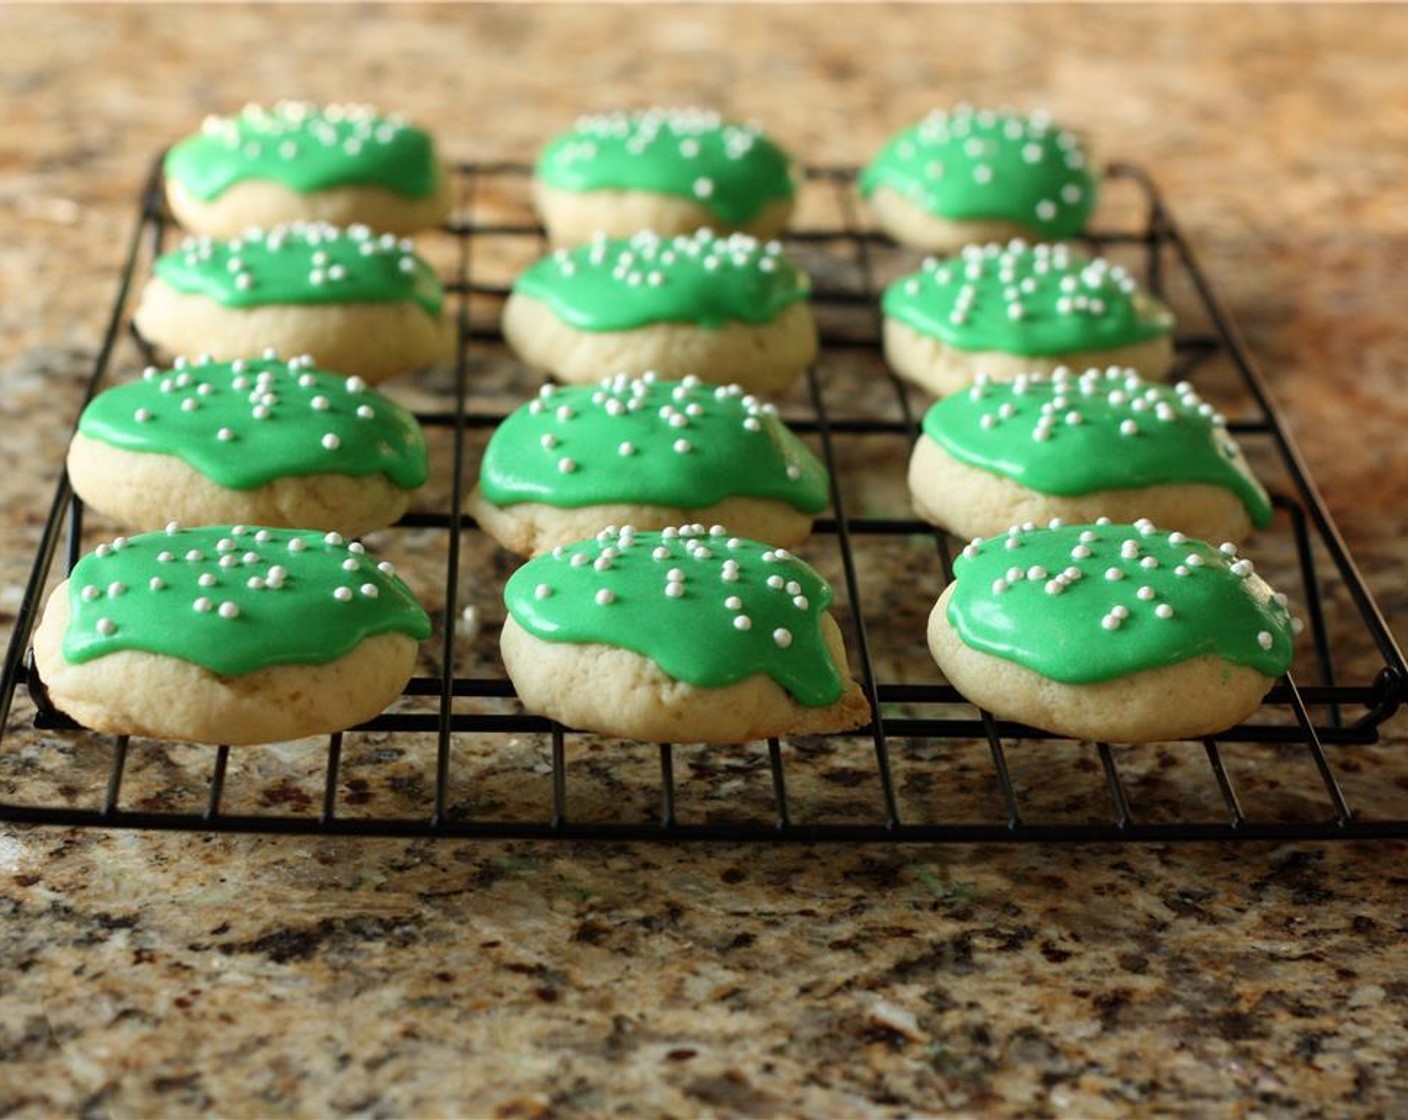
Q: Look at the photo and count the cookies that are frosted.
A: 12